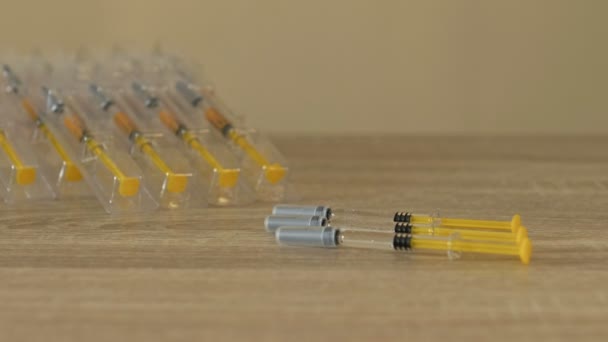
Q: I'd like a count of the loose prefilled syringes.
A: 3